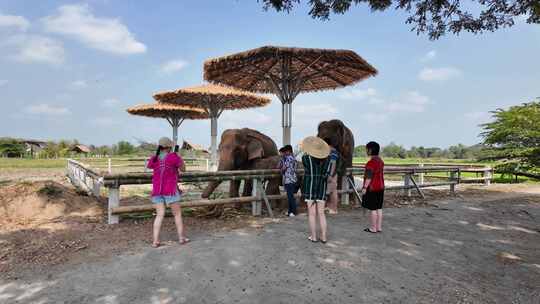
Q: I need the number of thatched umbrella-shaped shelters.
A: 3